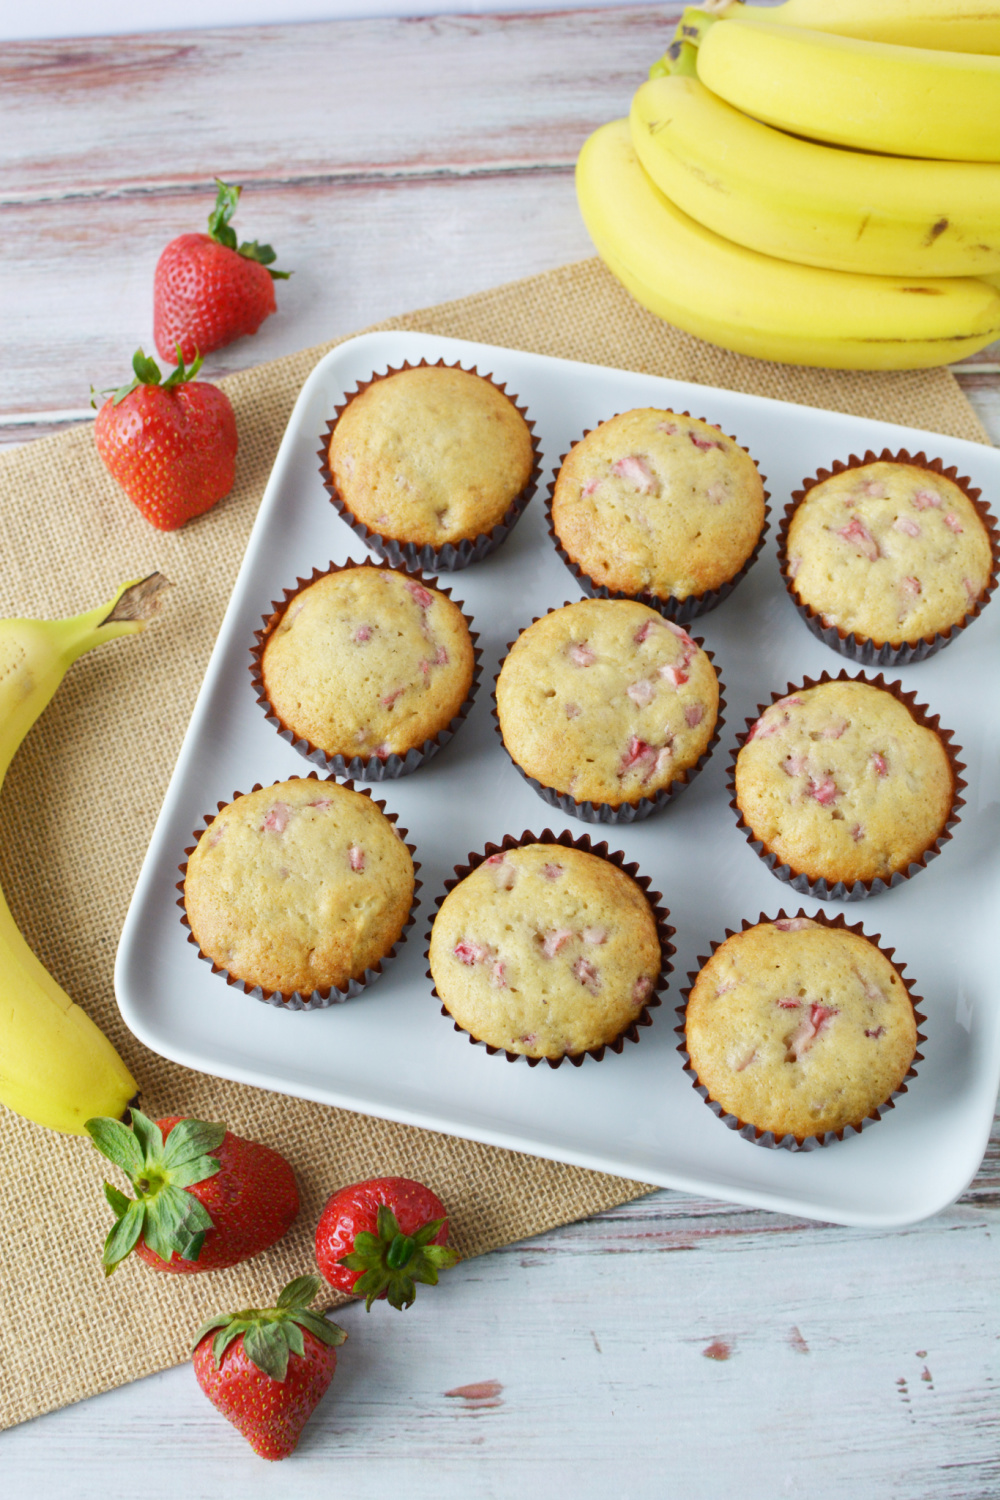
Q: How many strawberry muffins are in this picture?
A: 9